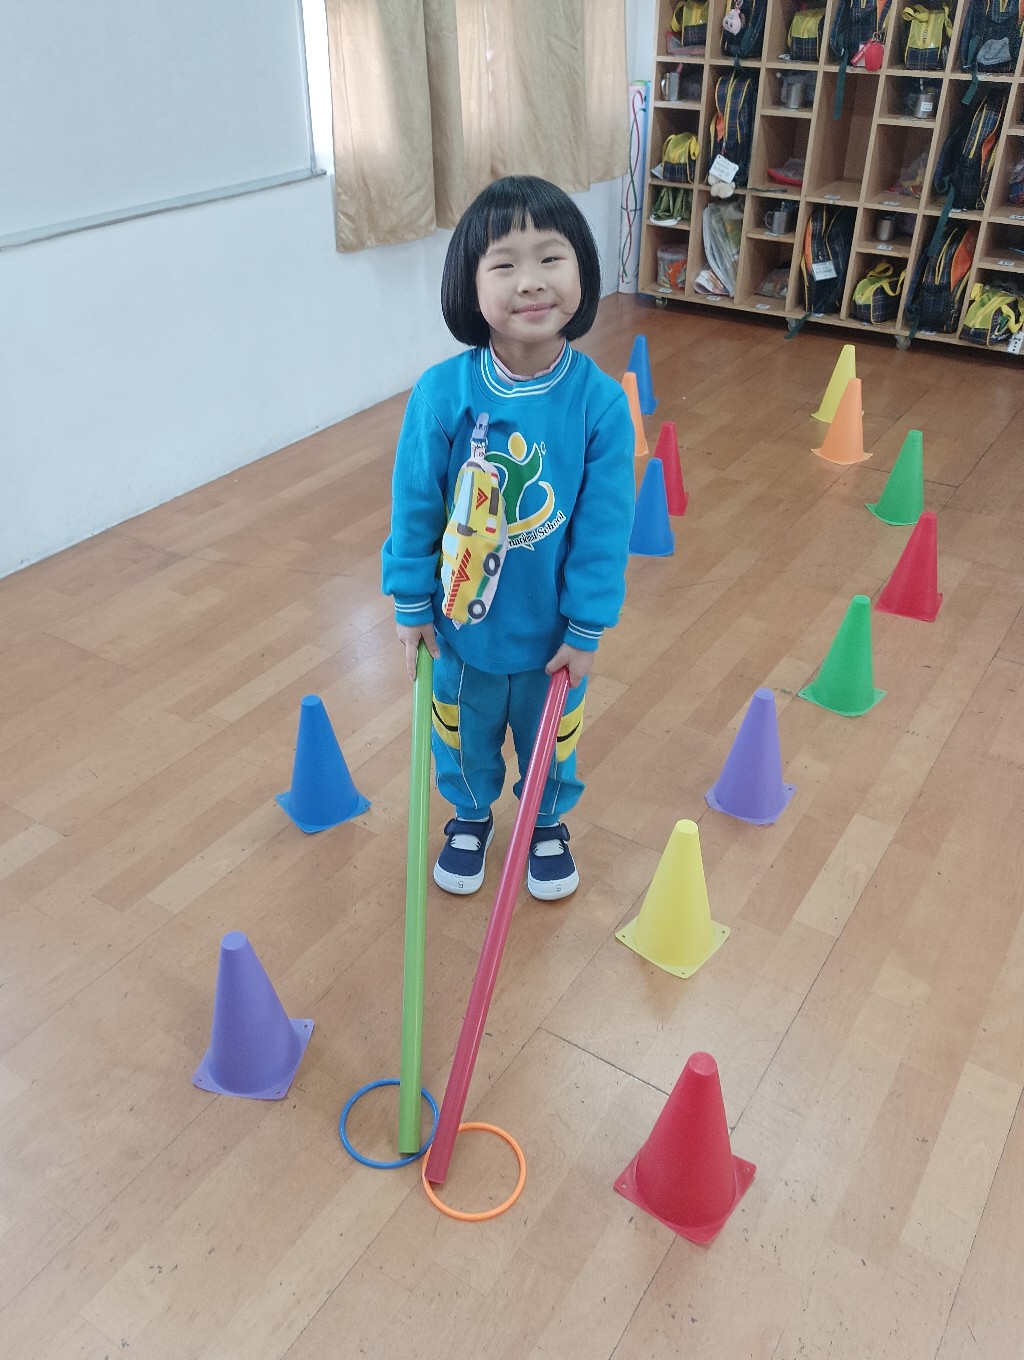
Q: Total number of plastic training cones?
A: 14